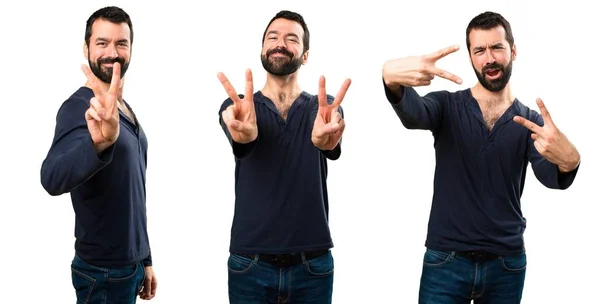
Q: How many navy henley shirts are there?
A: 3